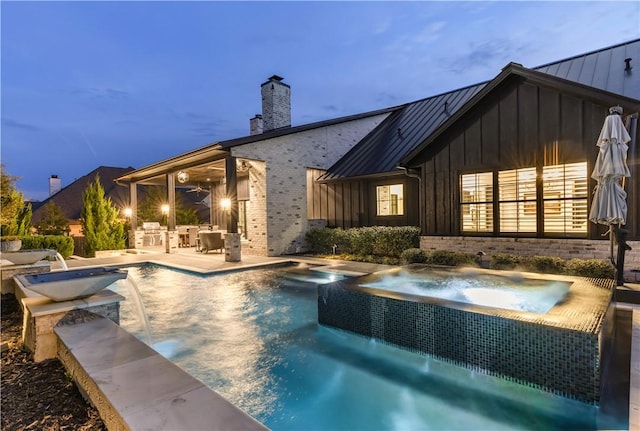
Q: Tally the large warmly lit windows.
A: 3